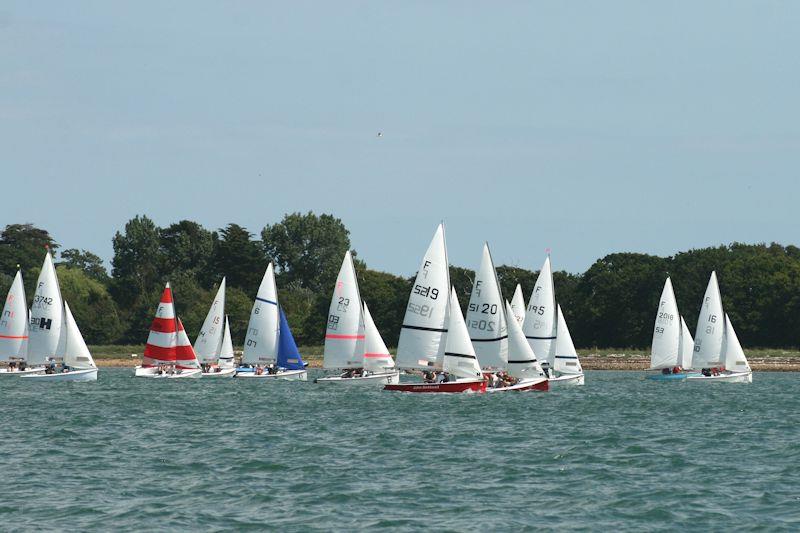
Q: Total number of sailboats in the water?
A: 12